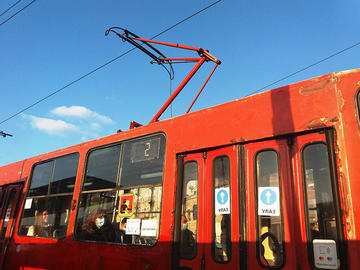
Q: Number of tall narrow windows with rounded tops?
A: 4